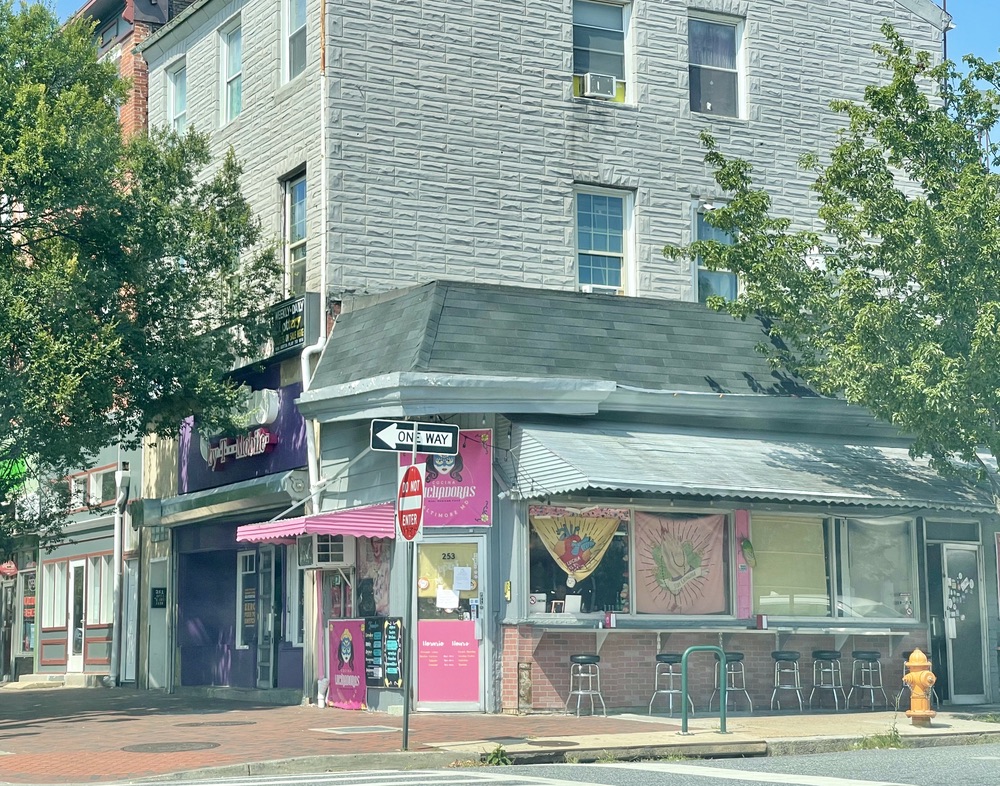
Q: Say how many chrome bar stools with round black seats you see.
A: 7